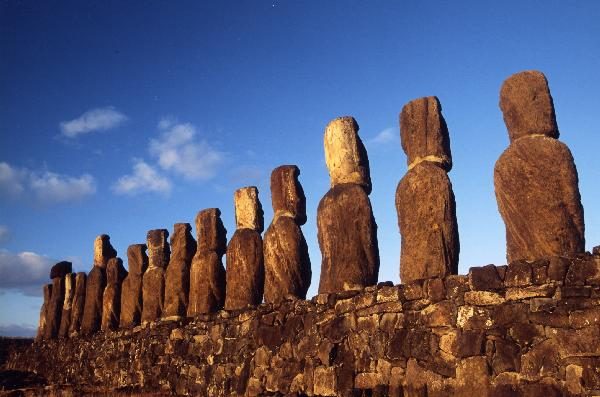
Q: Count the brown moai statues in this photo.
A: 15